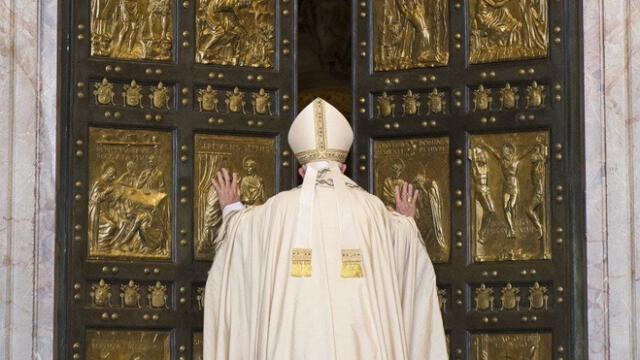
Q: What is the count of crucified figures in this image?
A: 3